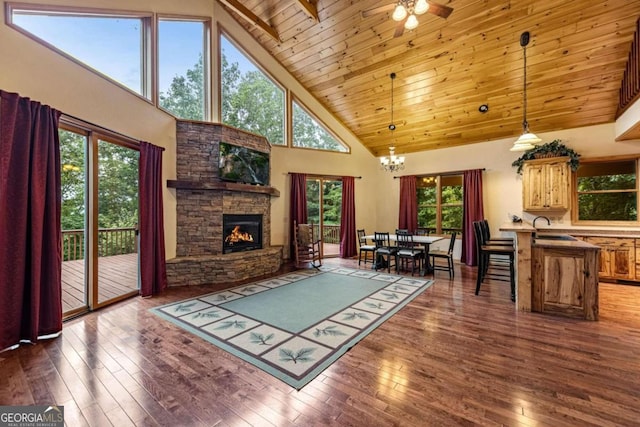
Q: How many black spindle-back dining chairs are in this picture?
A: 6